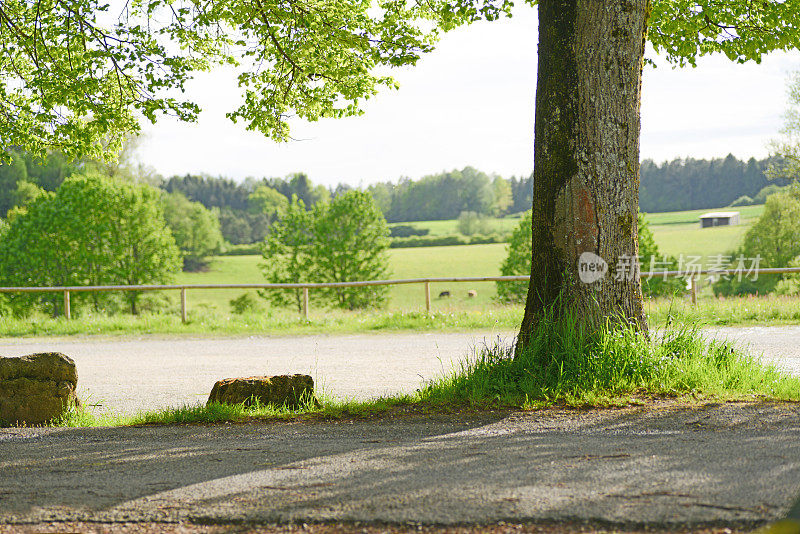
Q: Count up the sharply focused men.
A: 0